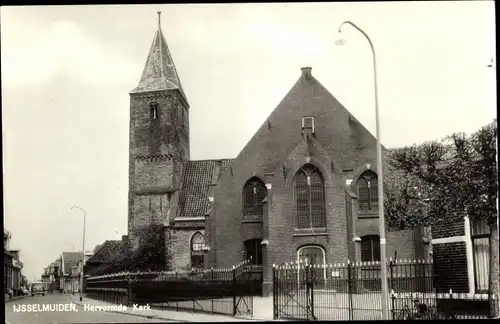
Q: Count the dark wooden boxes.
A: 0